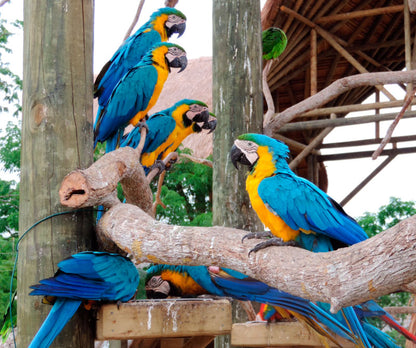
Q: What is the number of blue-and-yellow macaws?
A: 7